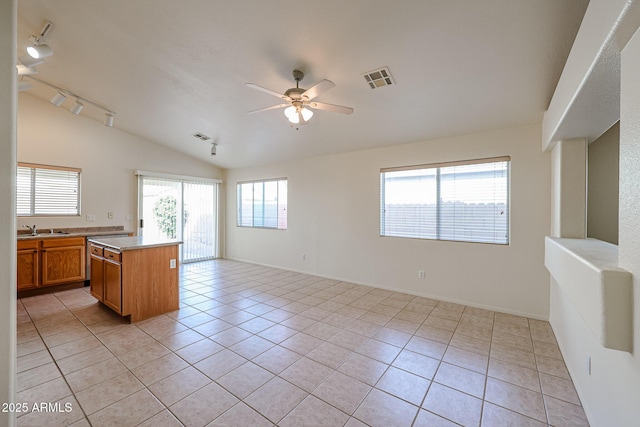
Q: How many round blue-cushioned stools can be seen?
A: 0